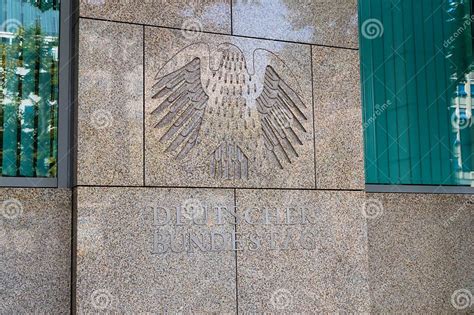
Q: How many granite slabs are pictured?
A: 9